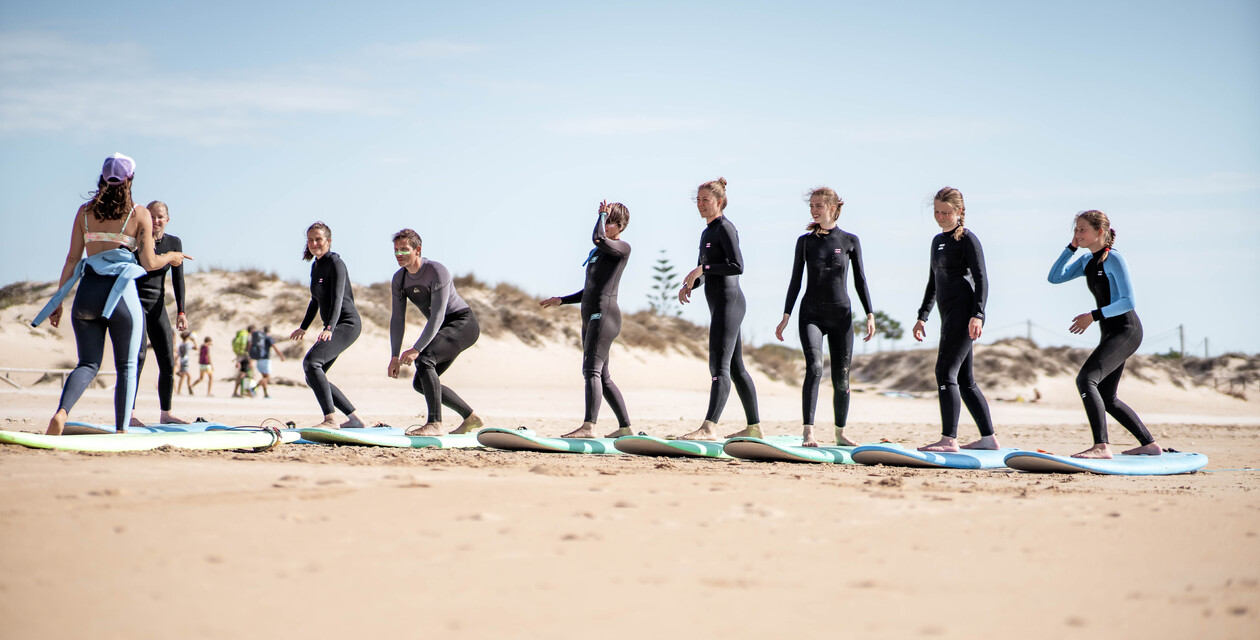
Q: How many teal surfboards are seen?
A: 4